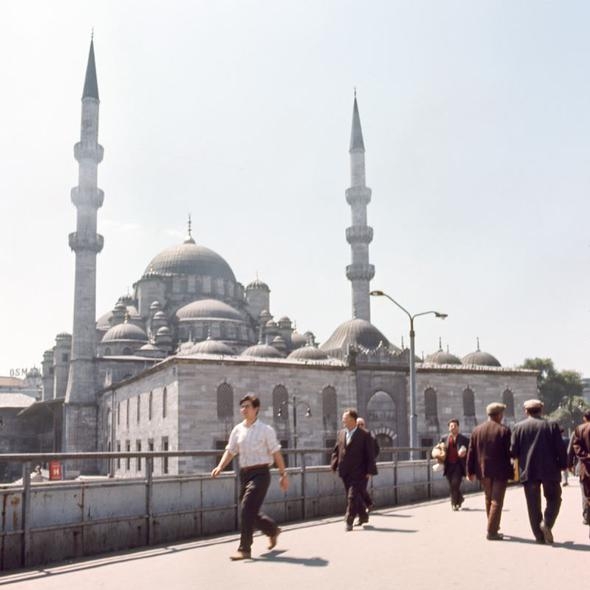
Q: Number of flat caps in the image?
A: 2